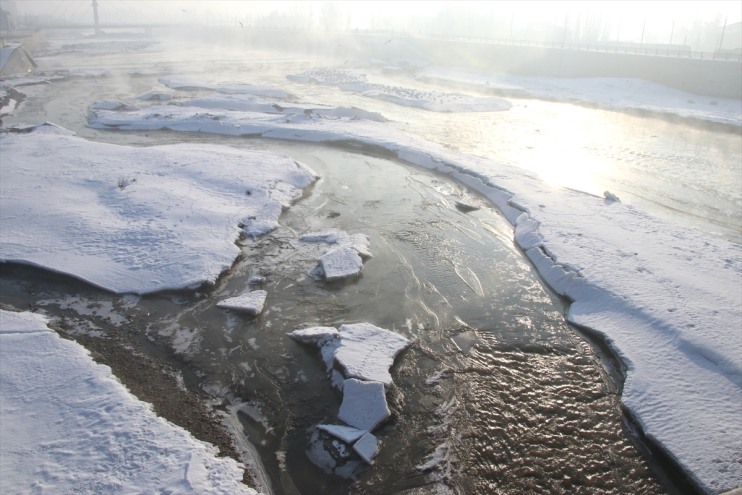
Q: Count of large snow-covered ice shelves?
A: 3